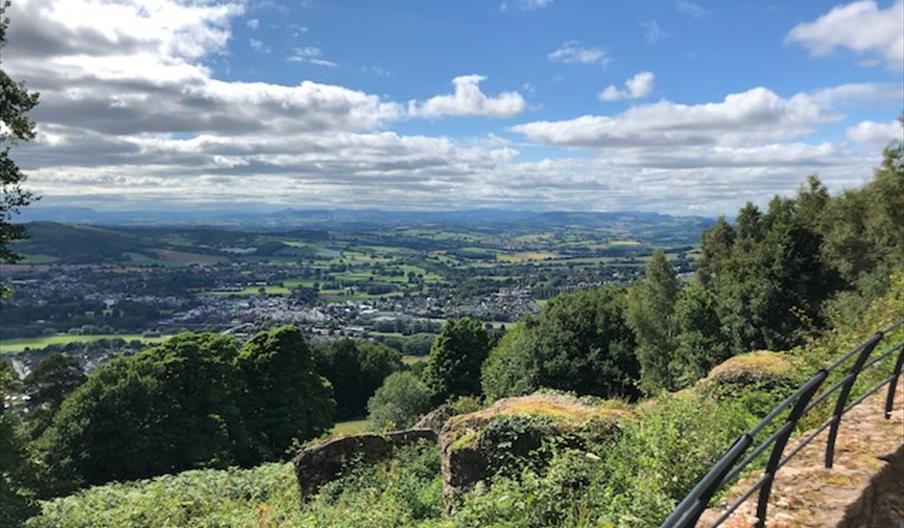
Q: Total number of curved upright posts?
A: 4